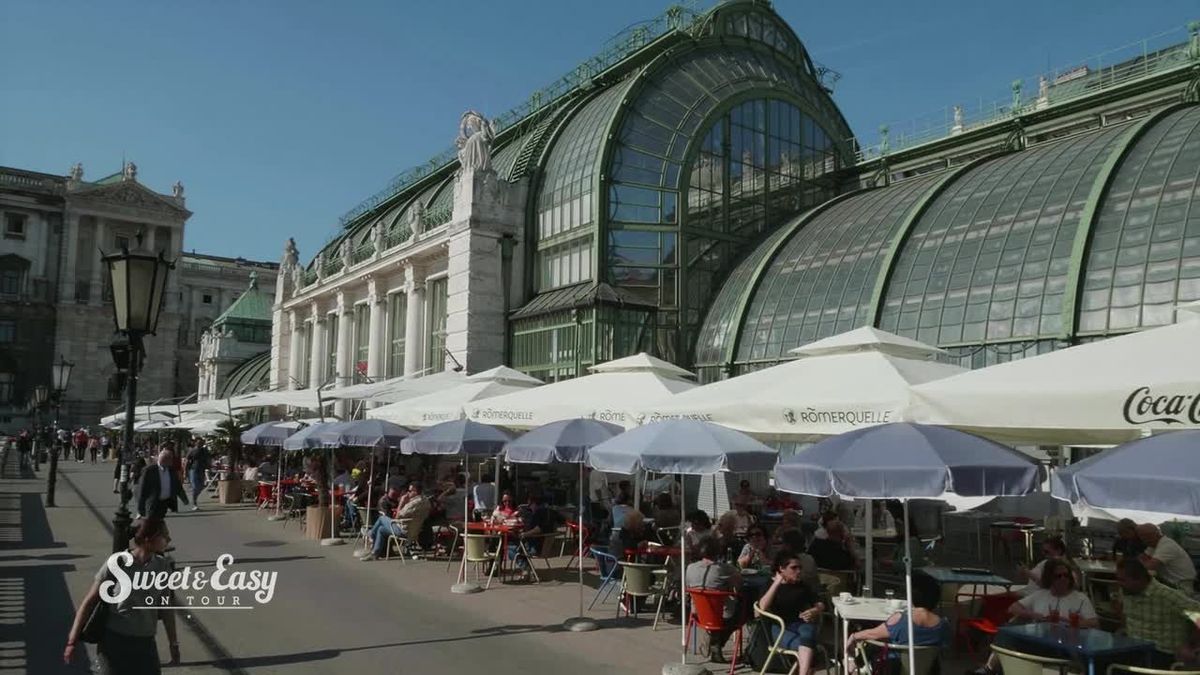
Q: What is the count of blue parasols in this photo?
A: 8